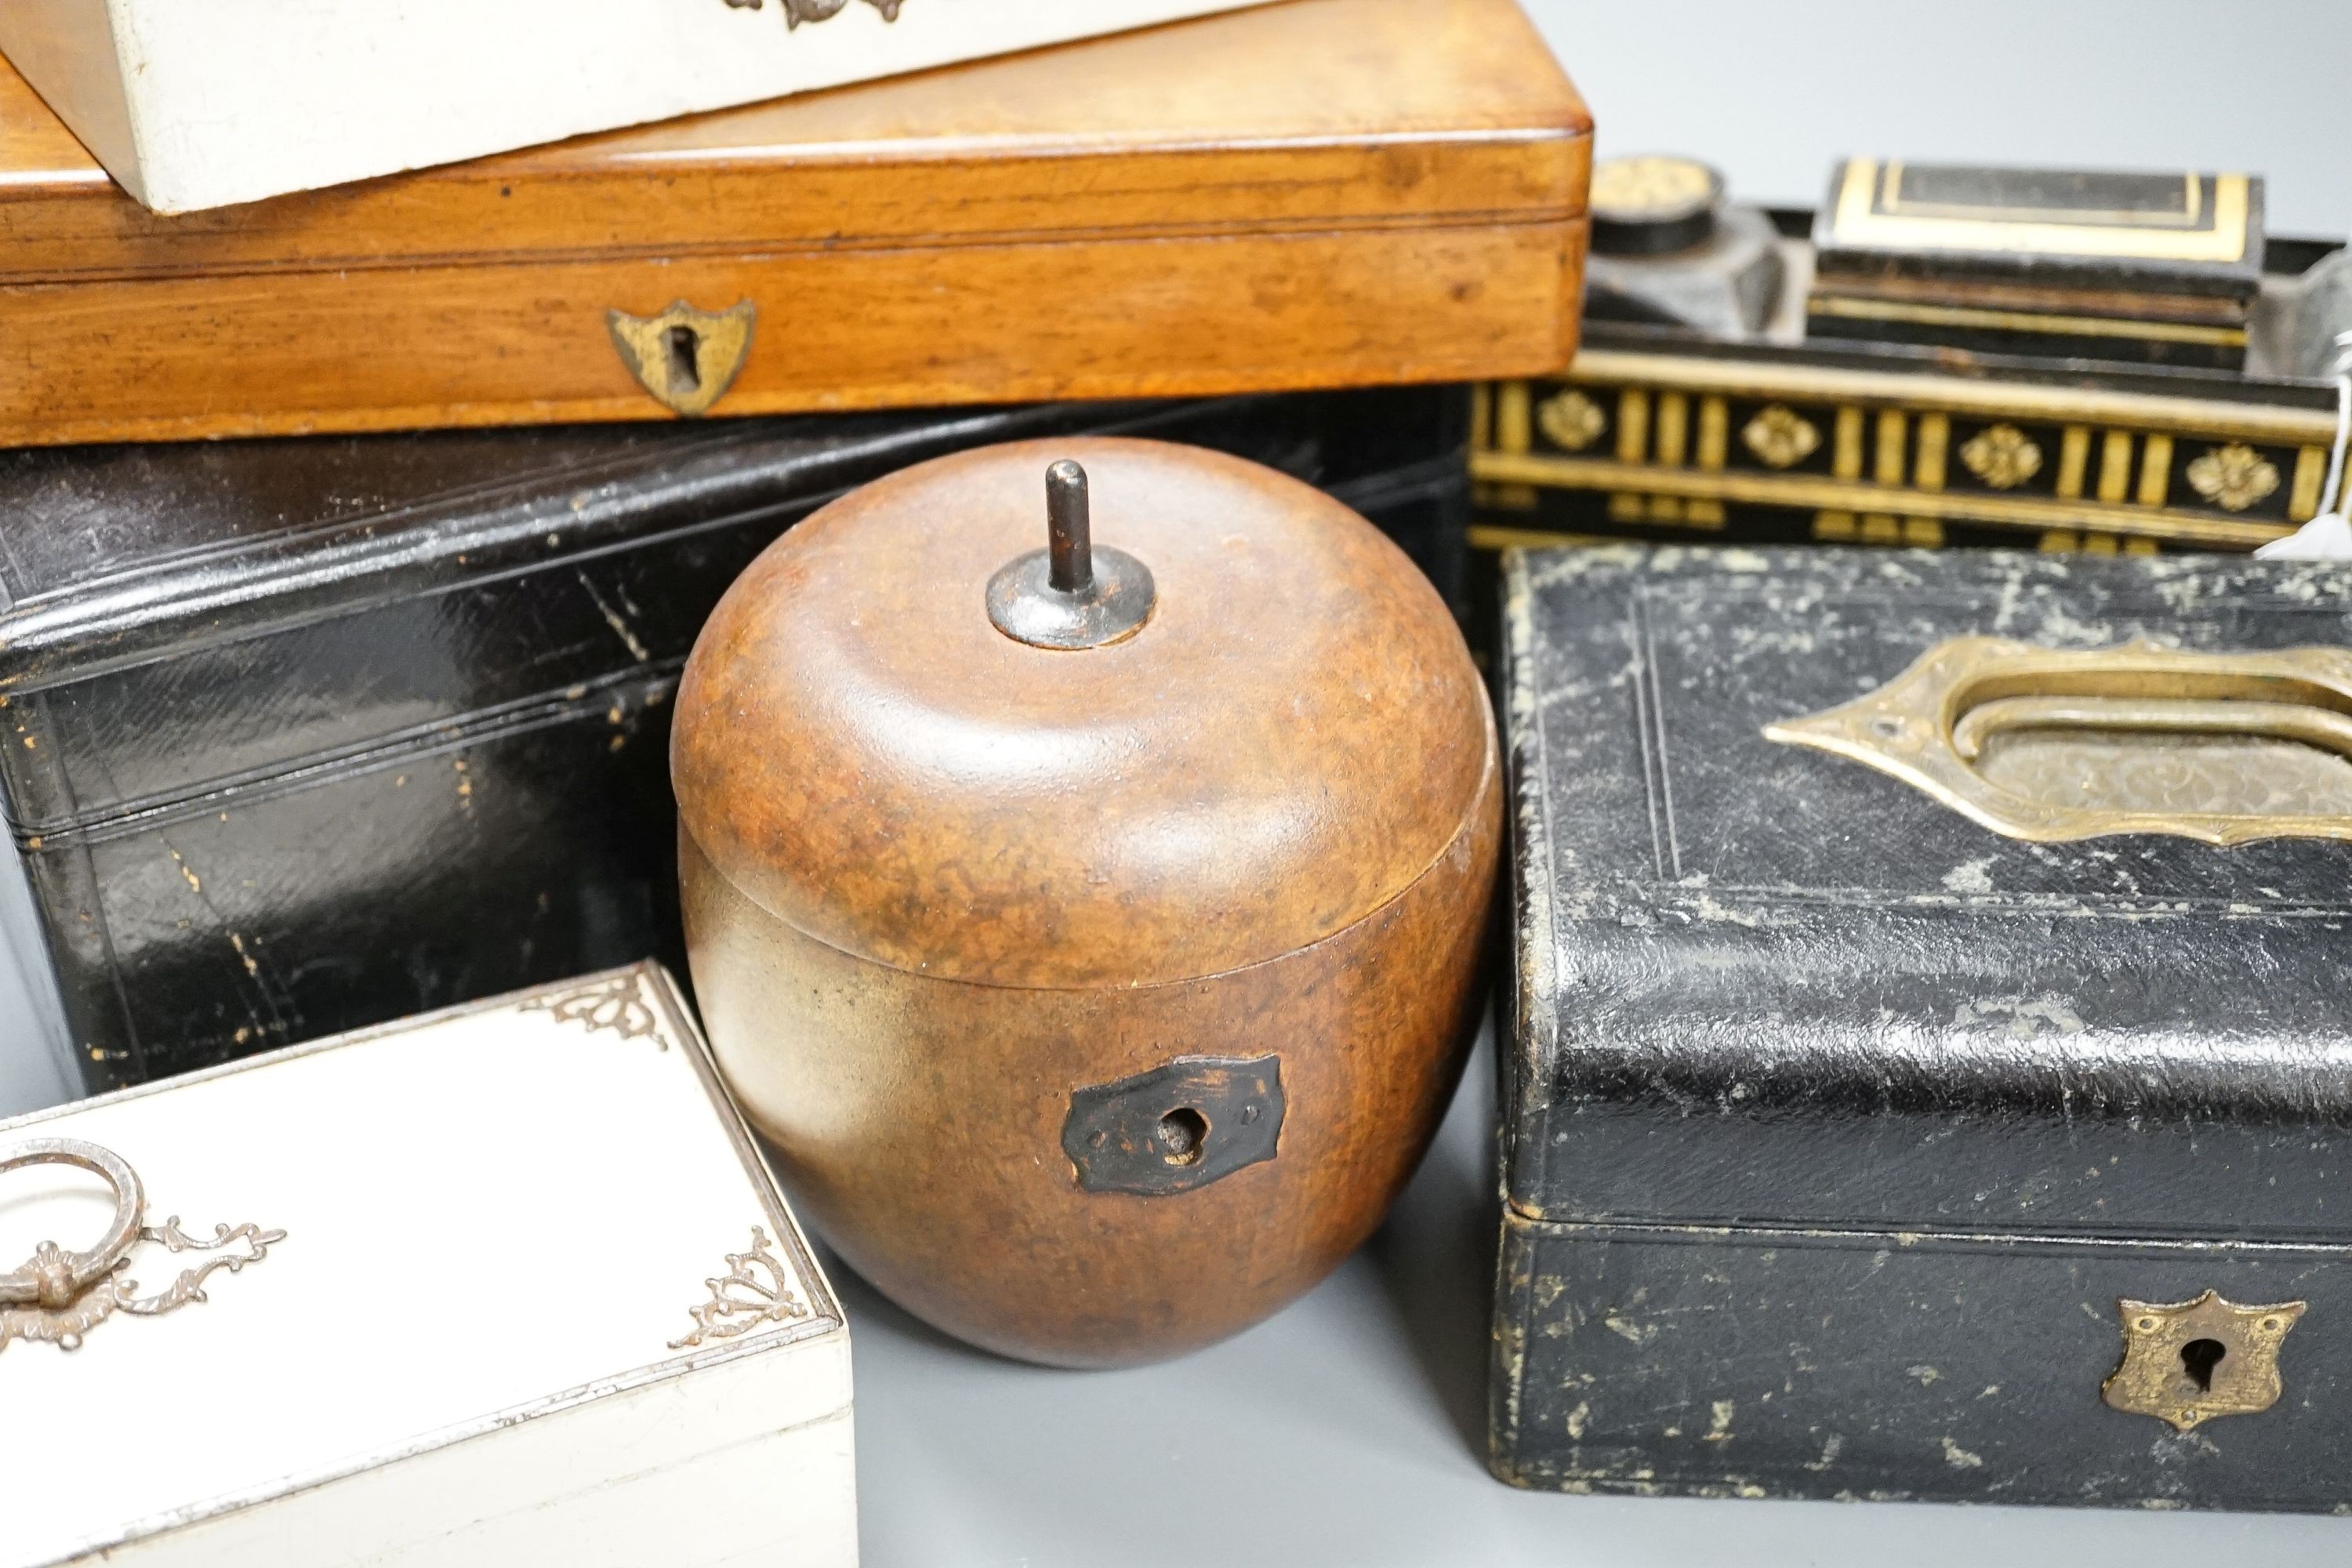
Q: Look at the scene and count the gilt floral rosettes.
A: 4